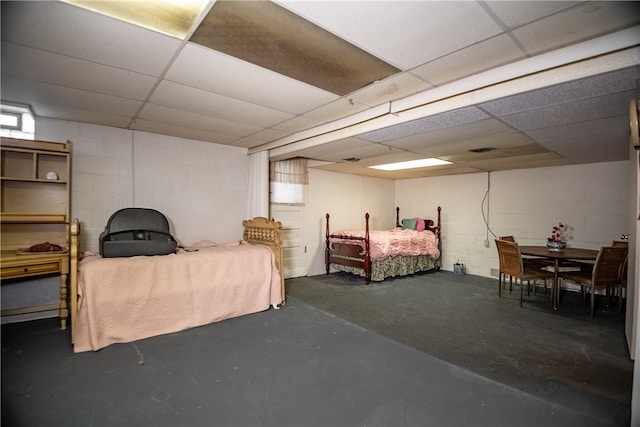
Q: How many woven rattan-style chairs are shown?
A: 4